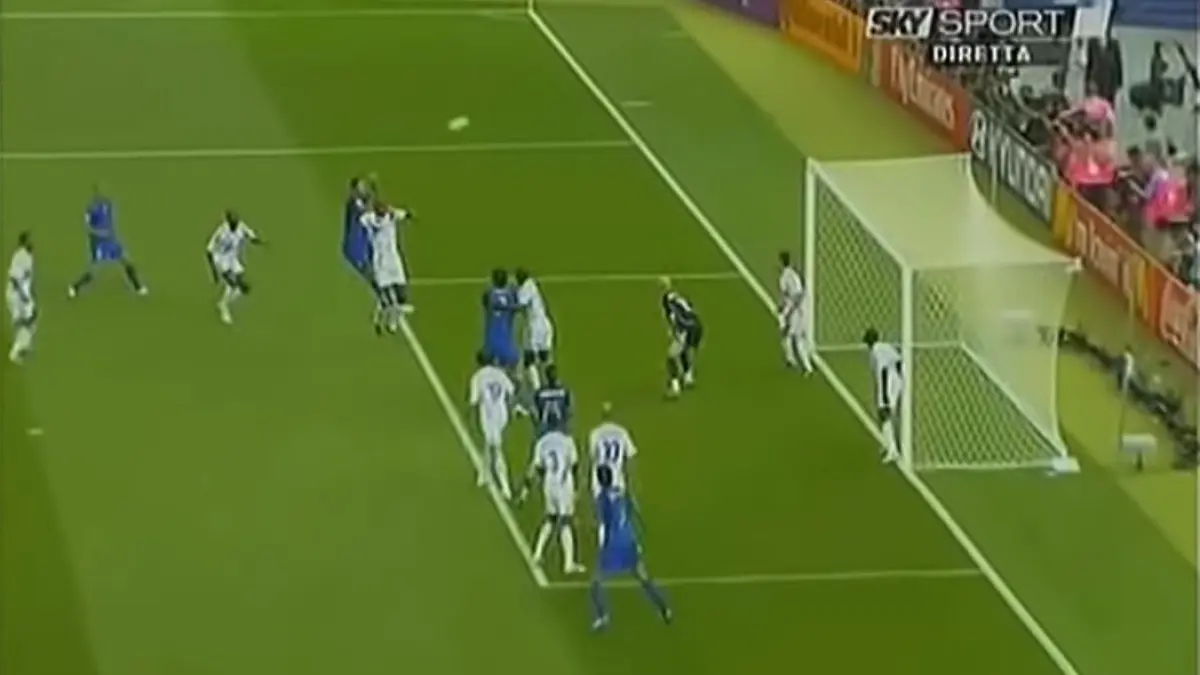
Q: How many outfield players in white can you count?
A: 9